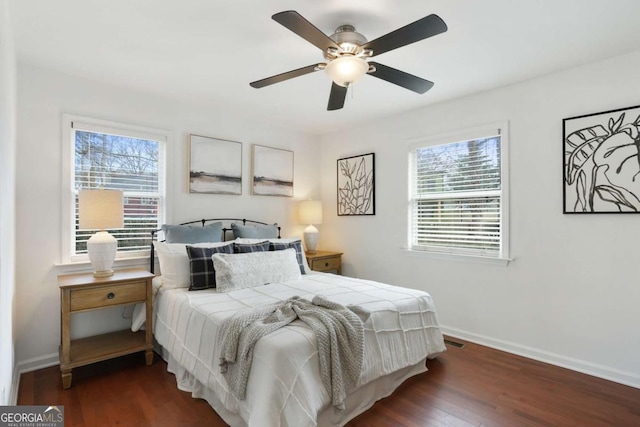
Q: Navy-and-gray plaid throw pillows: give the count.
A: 3